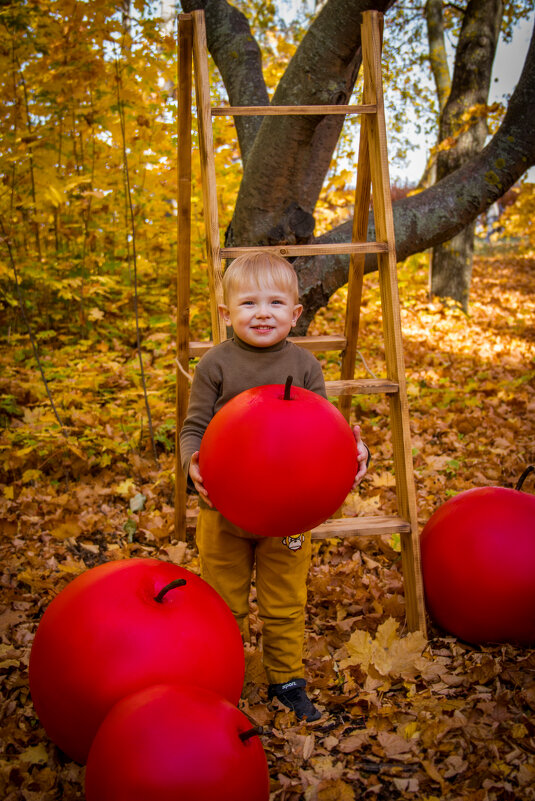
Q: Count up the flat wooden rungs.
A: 5